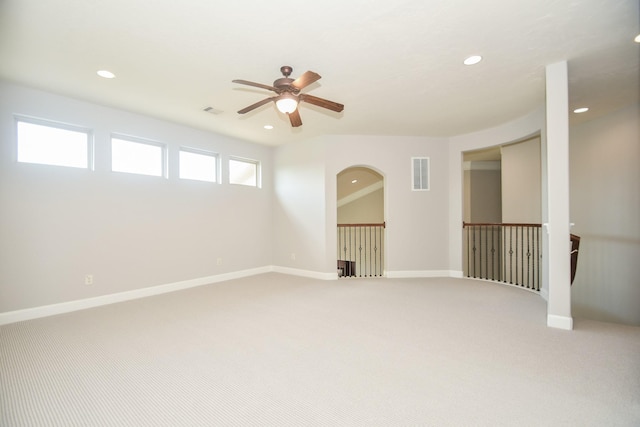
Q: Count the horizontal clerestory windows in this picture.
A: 4